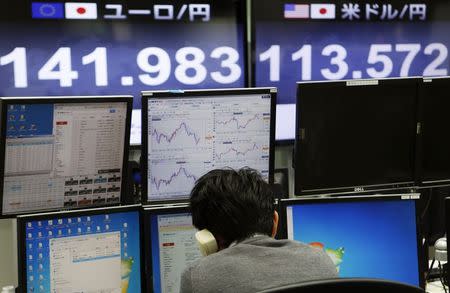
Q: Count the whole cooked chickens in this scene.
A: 0